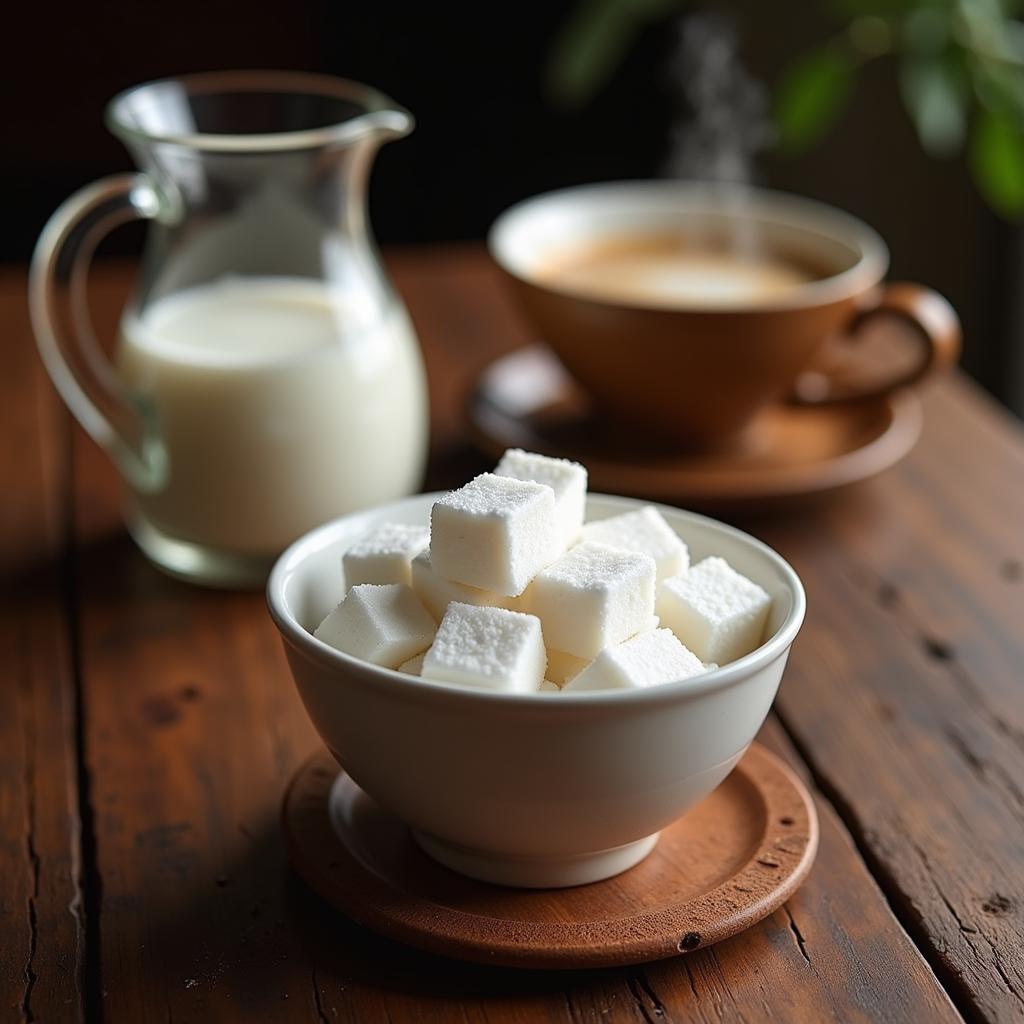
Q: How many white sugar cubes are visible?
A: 10